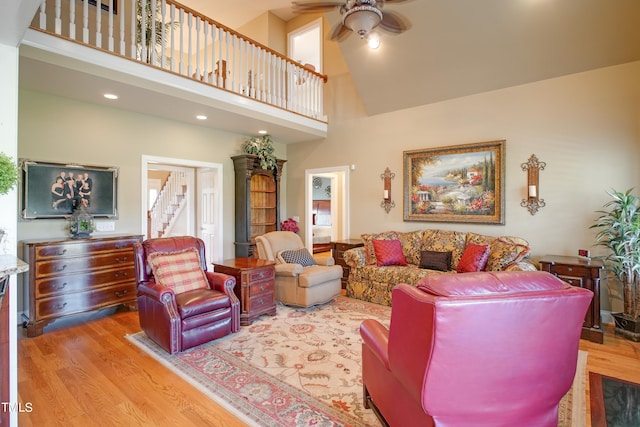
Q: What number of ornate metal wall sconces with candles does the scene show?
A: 2